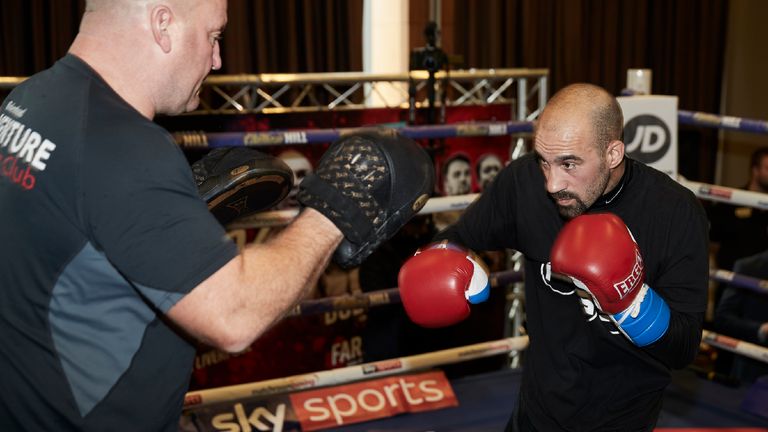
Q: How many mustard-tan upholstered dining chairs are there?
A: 0